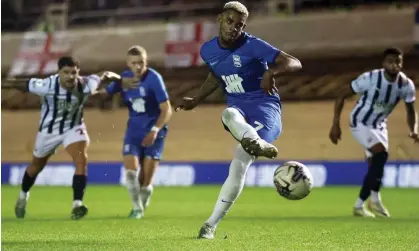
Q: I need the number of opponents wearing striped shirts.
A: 2